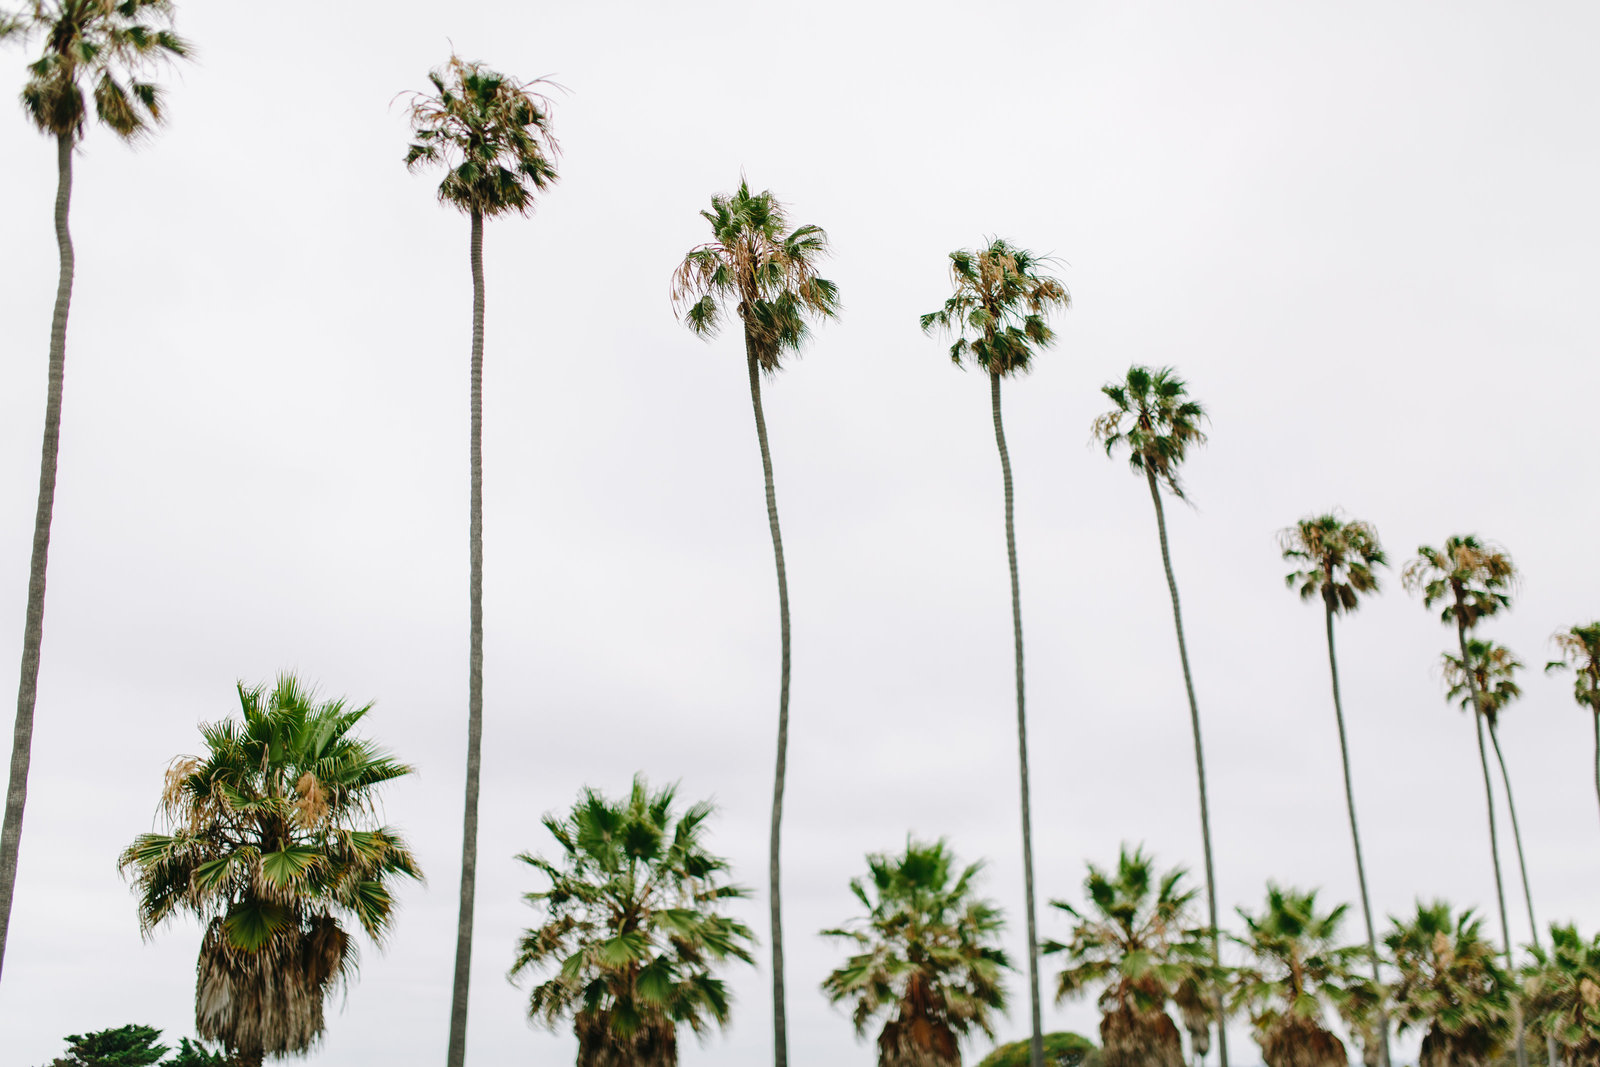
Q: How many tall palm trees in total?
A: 9